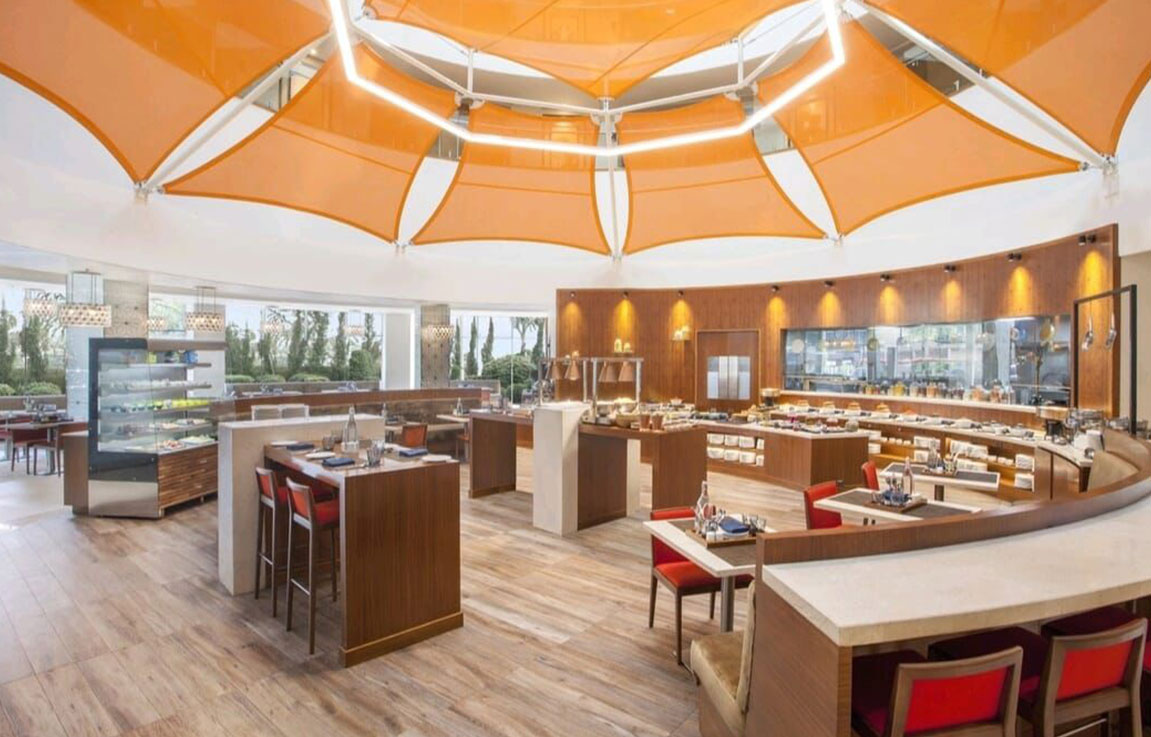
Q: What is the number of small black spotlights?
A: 9